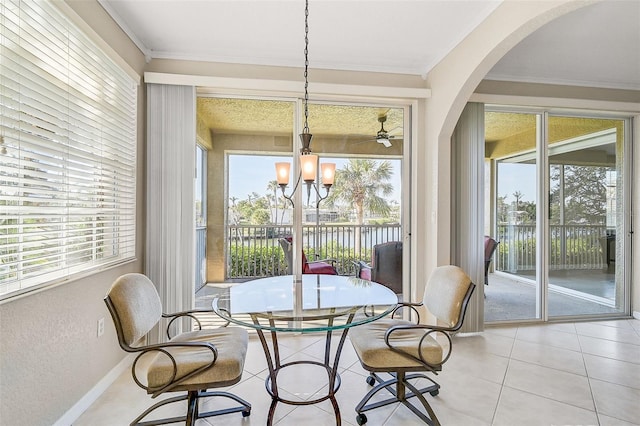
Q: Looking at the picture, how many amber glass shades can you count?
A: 3